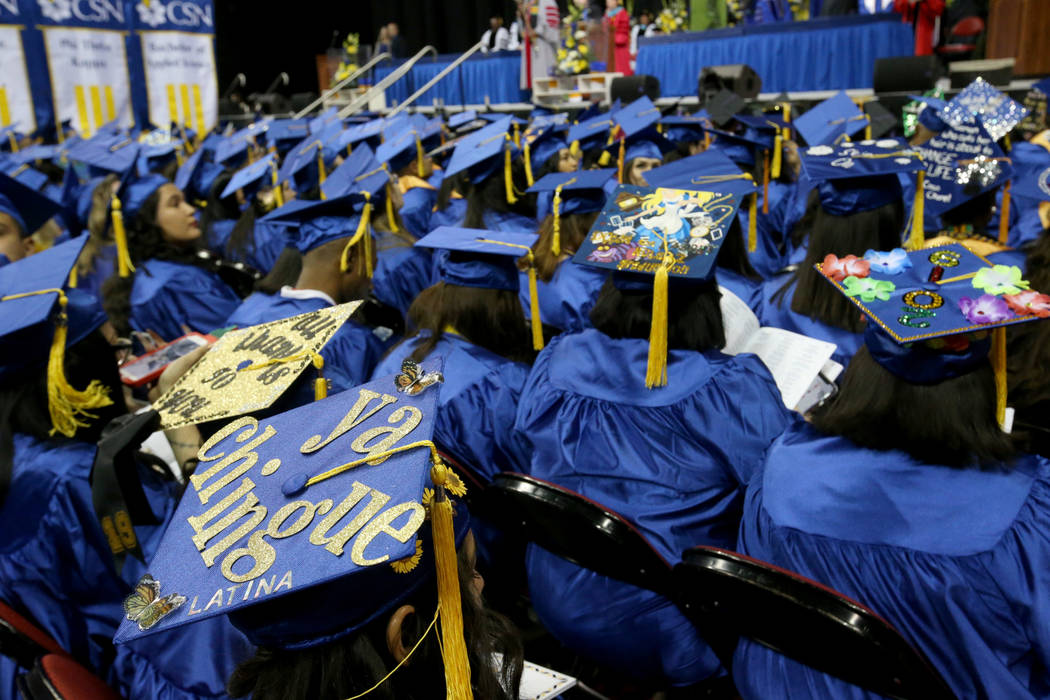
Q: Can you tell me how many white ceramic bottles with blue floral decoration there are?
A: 0